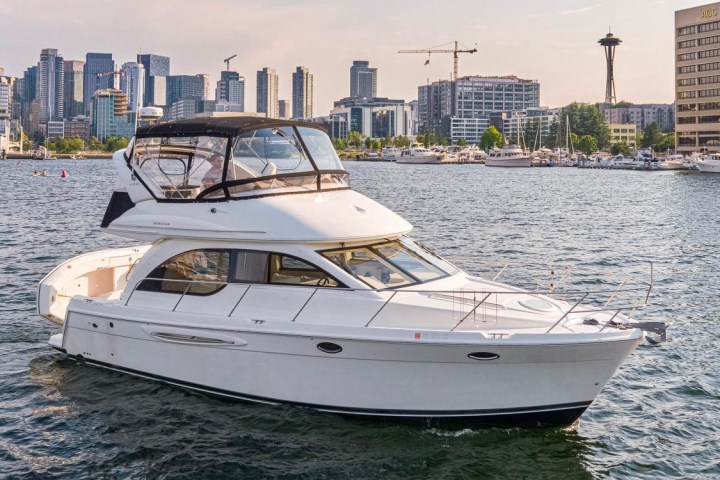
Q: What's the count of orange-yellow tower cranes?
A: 1